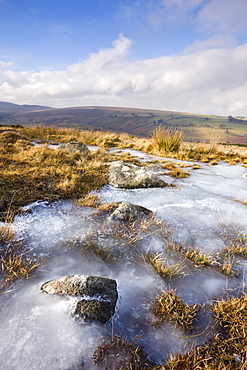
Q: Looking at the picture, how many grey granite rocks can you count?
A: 4